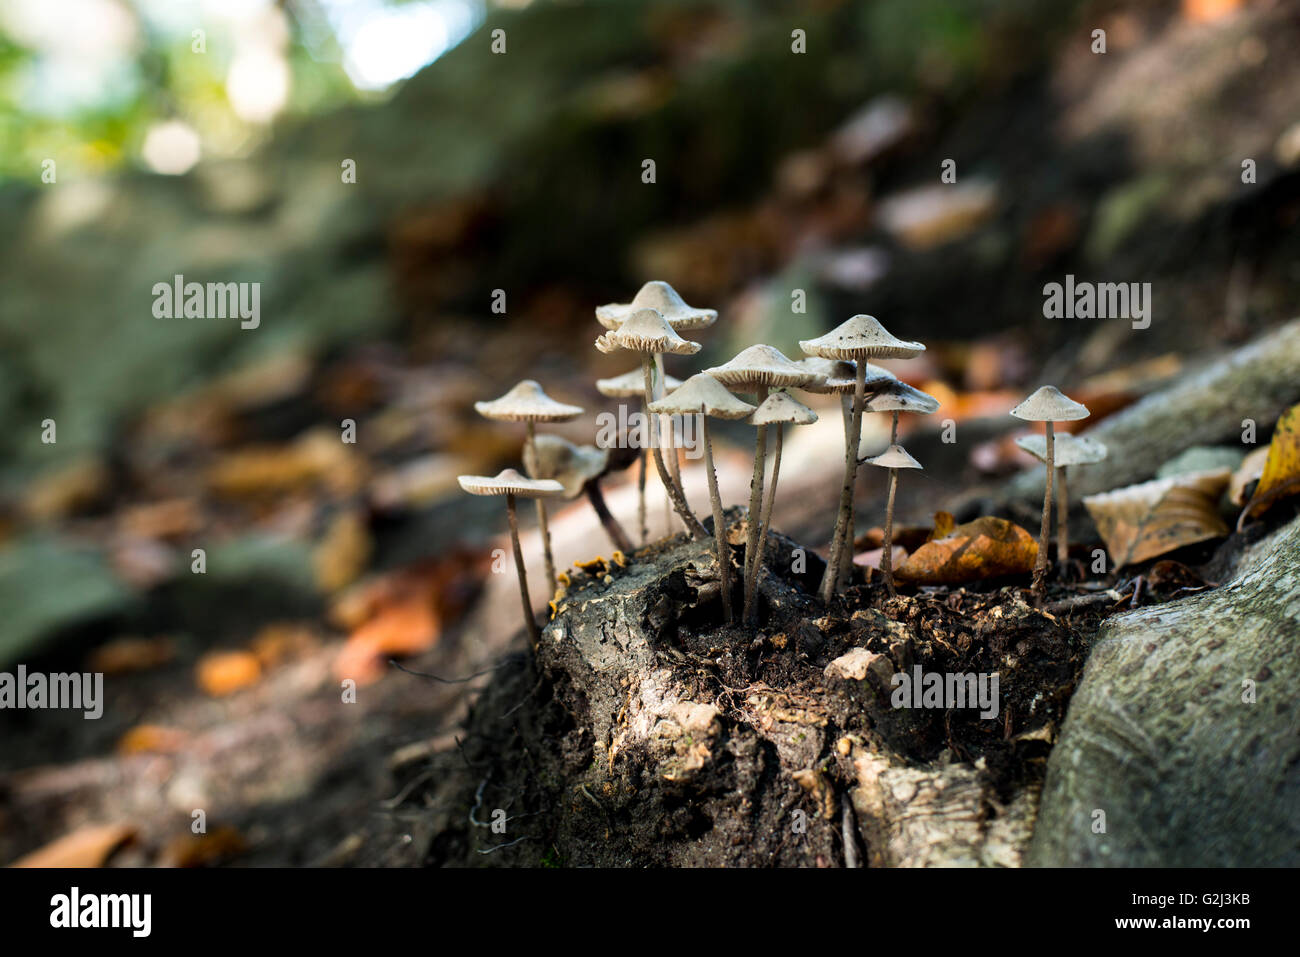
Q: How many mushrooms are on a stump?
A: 15